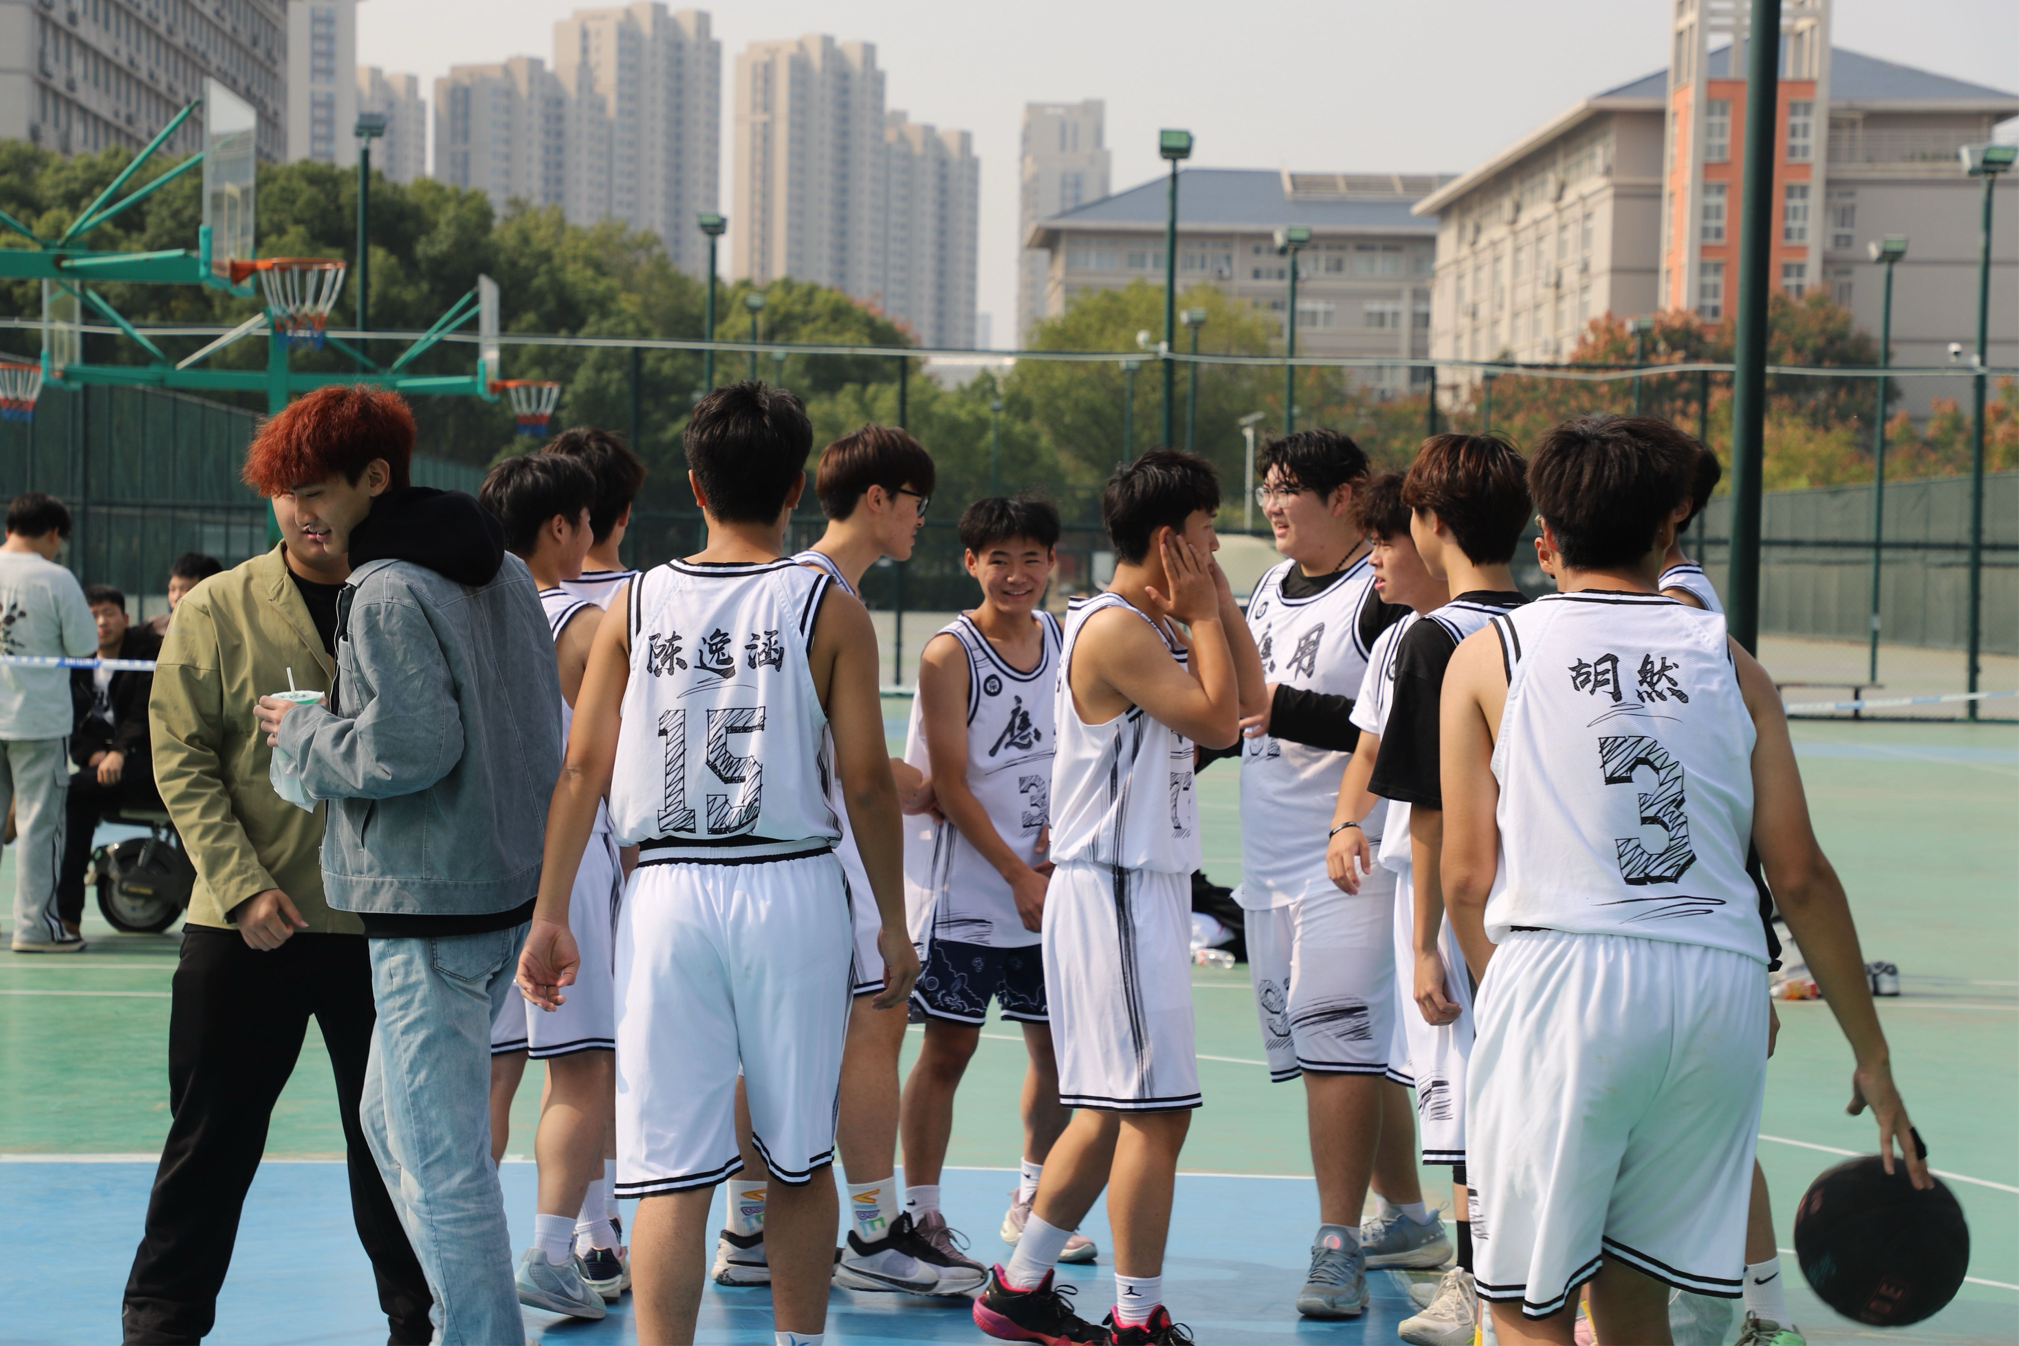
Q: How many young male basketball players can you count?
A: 11